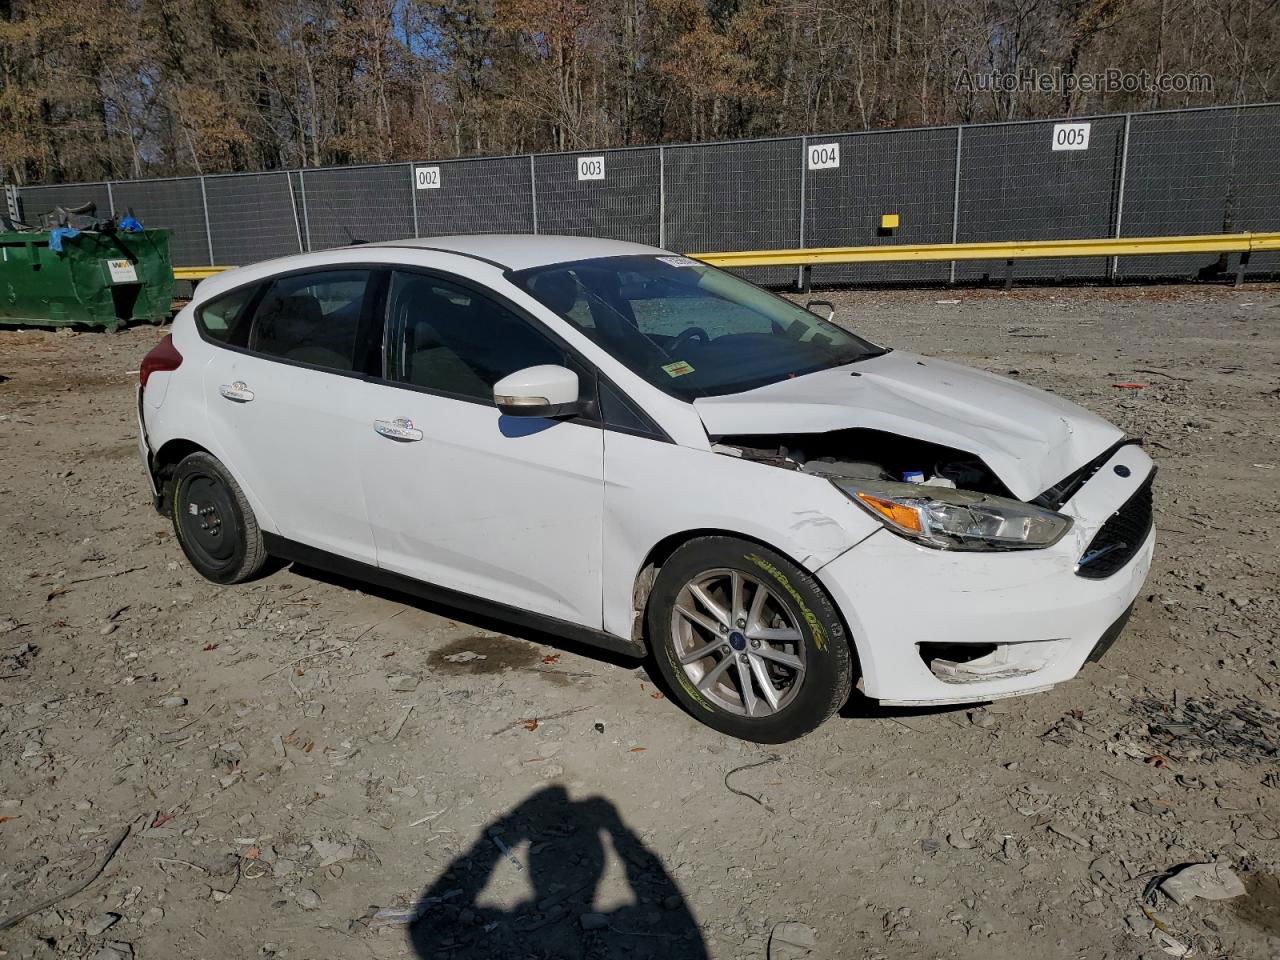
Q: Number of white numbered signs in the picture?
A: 4